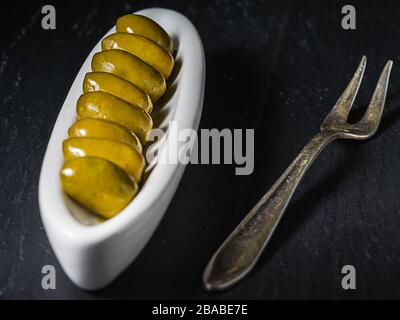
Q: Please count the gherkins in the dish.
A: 8